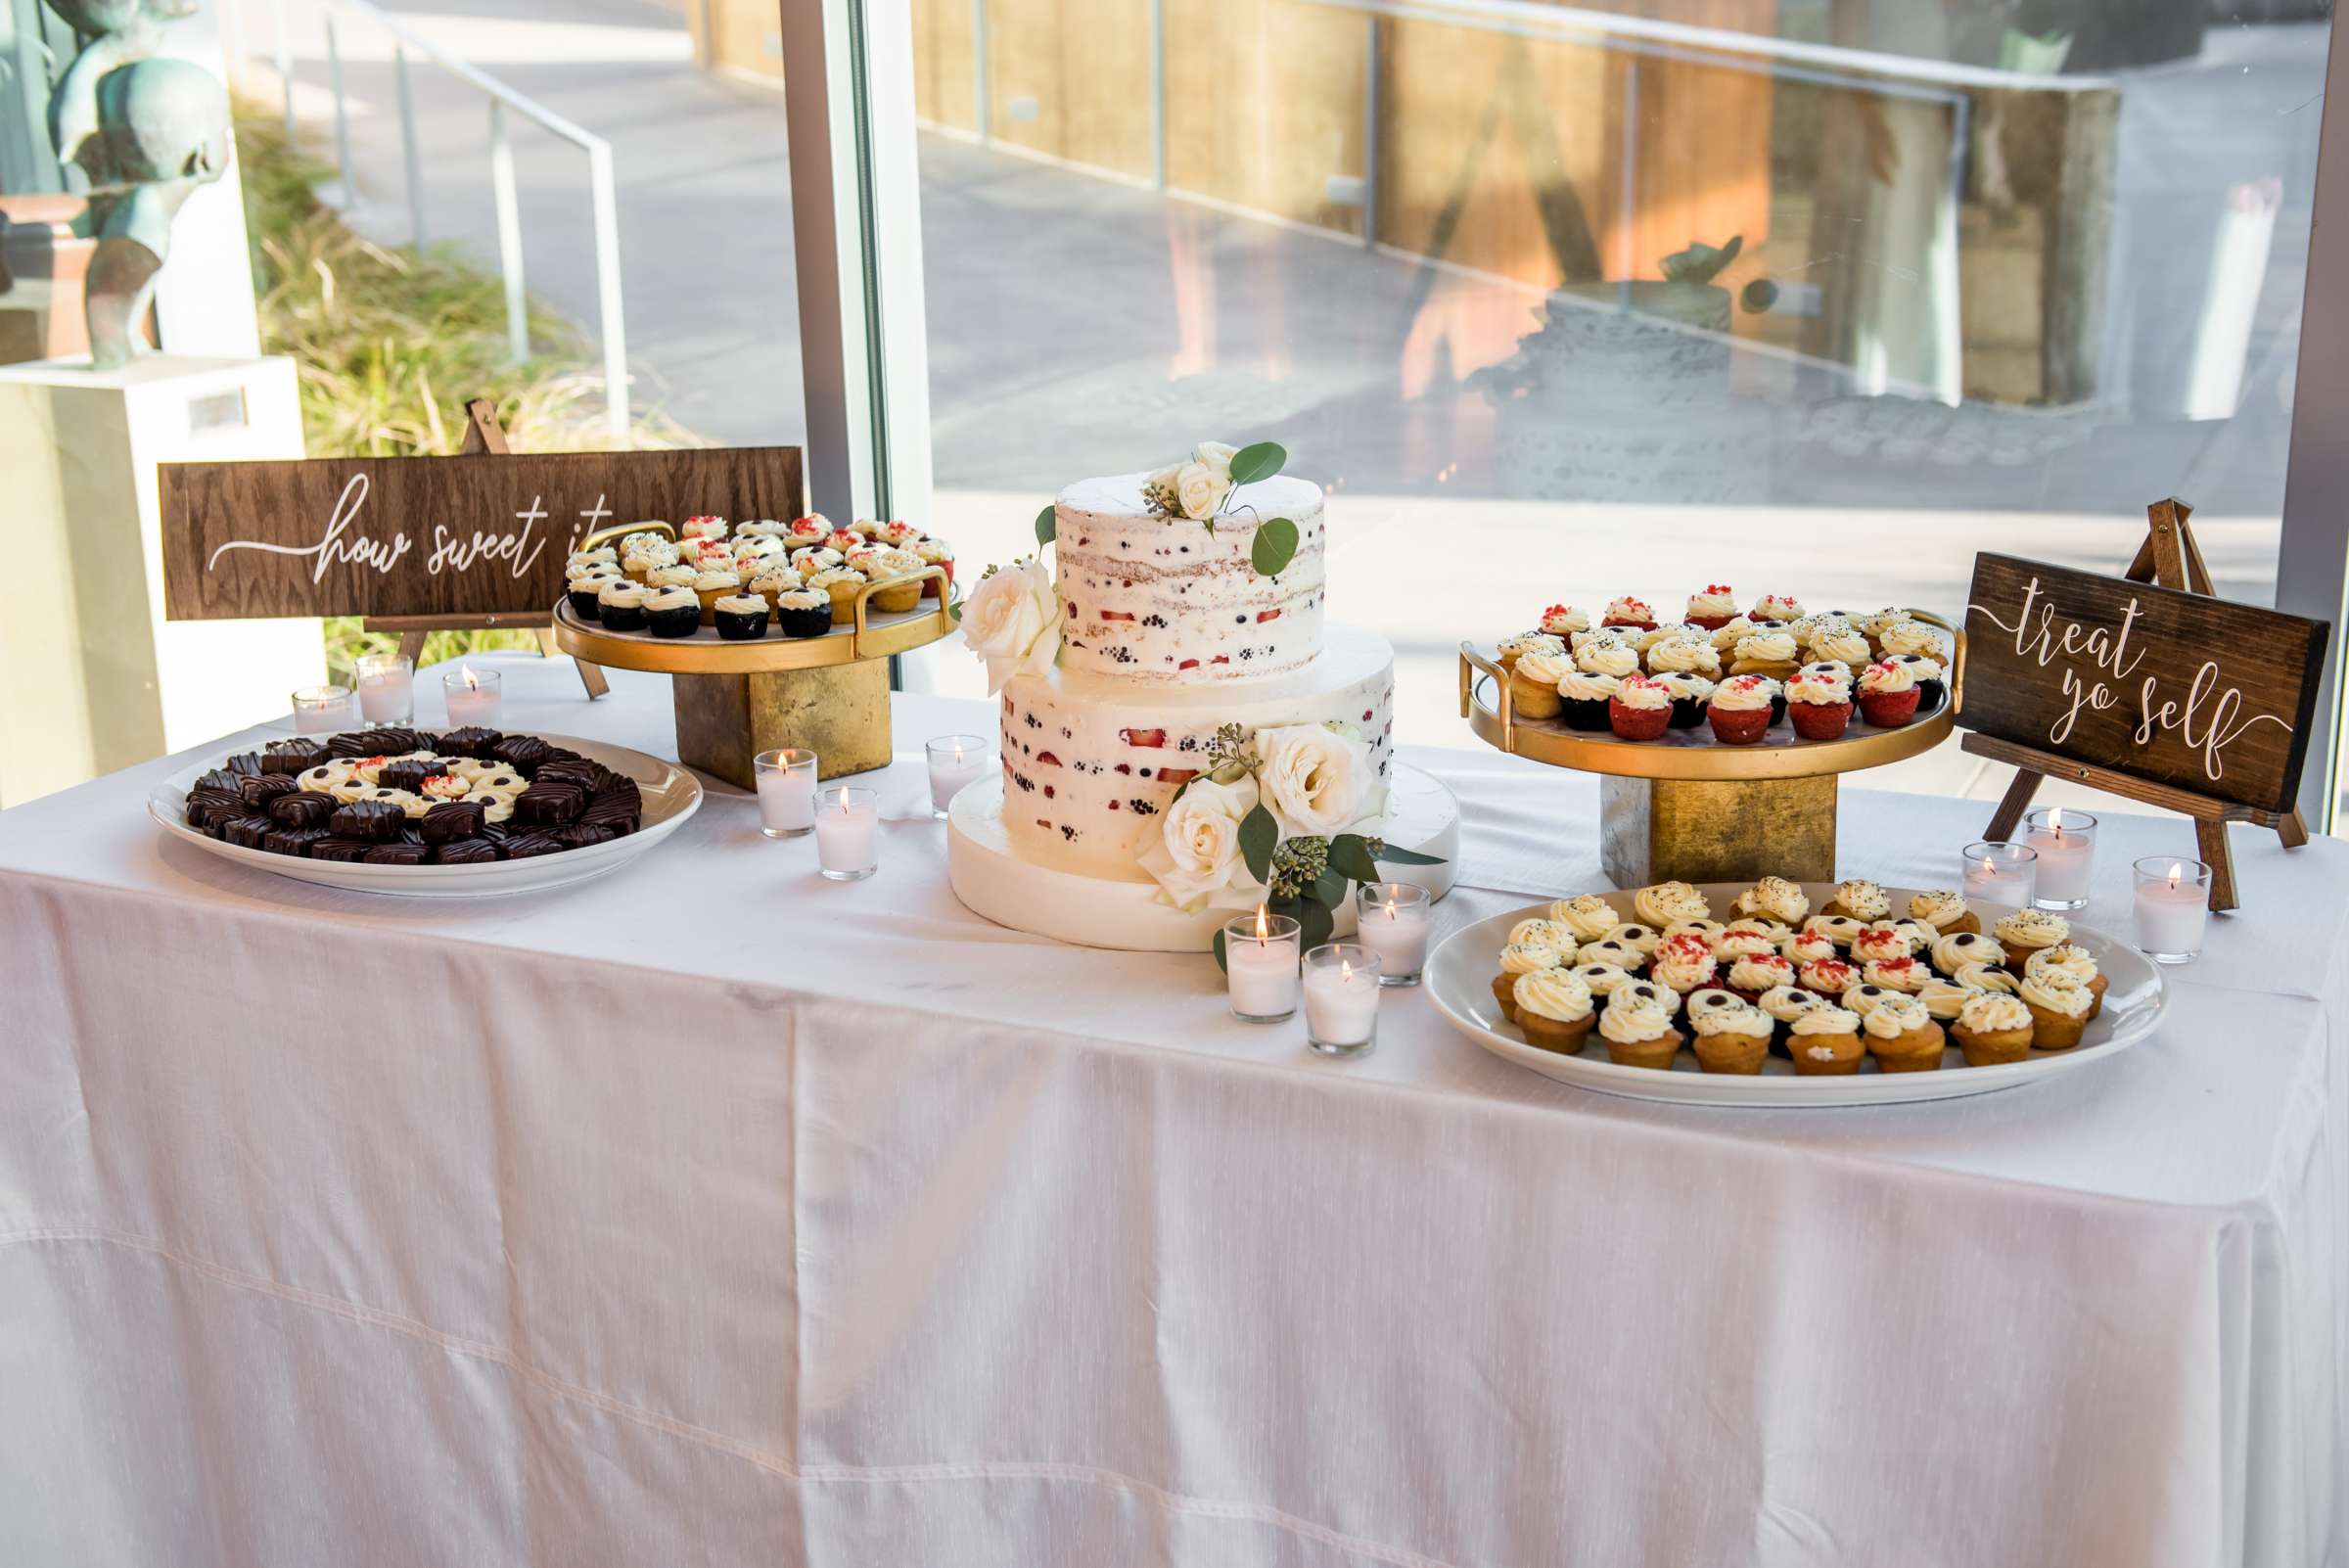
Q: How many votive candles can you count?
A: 12